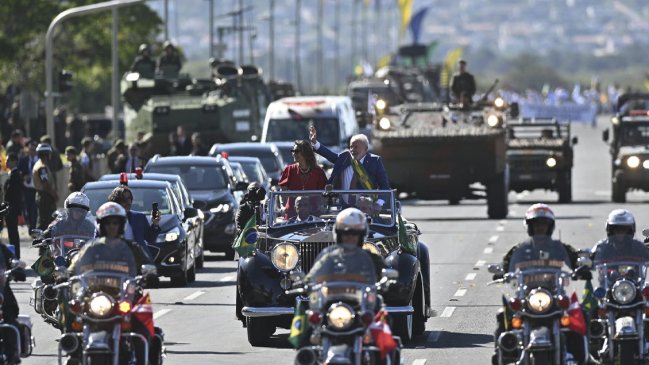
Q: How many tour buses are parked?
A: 0